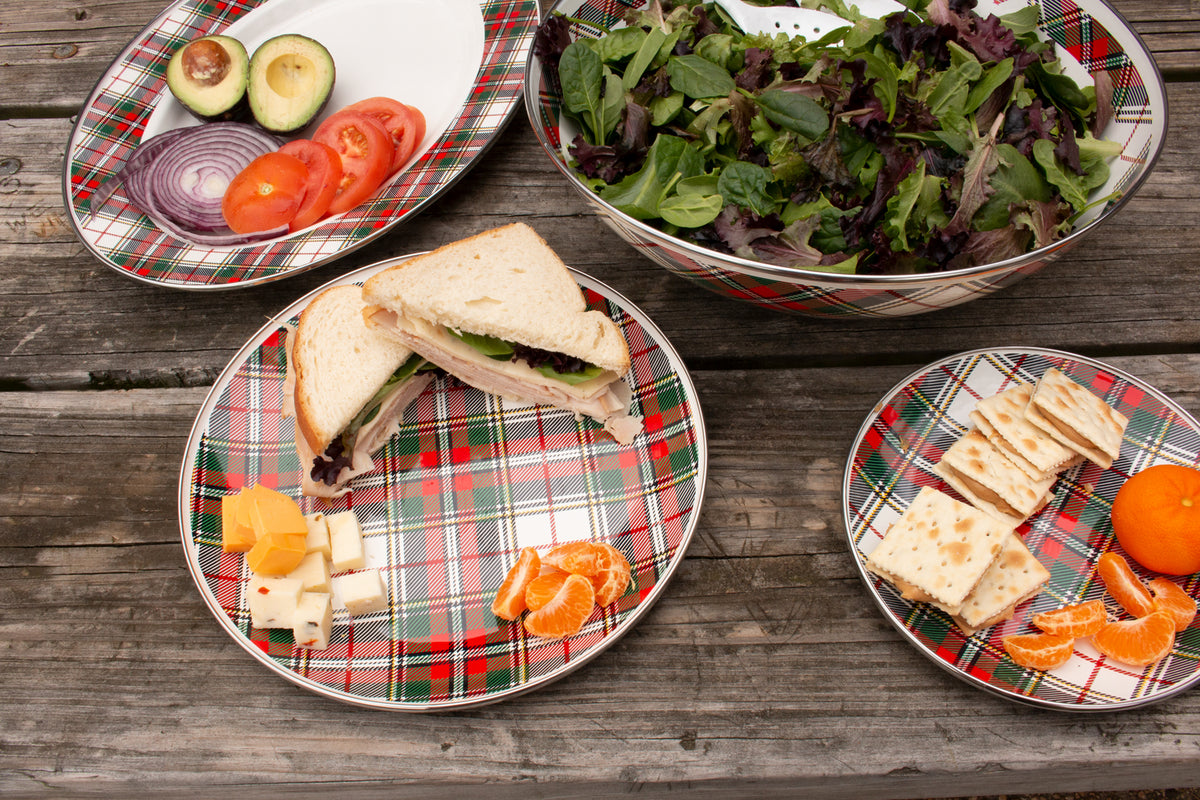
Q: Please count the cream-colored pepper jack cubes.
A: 6